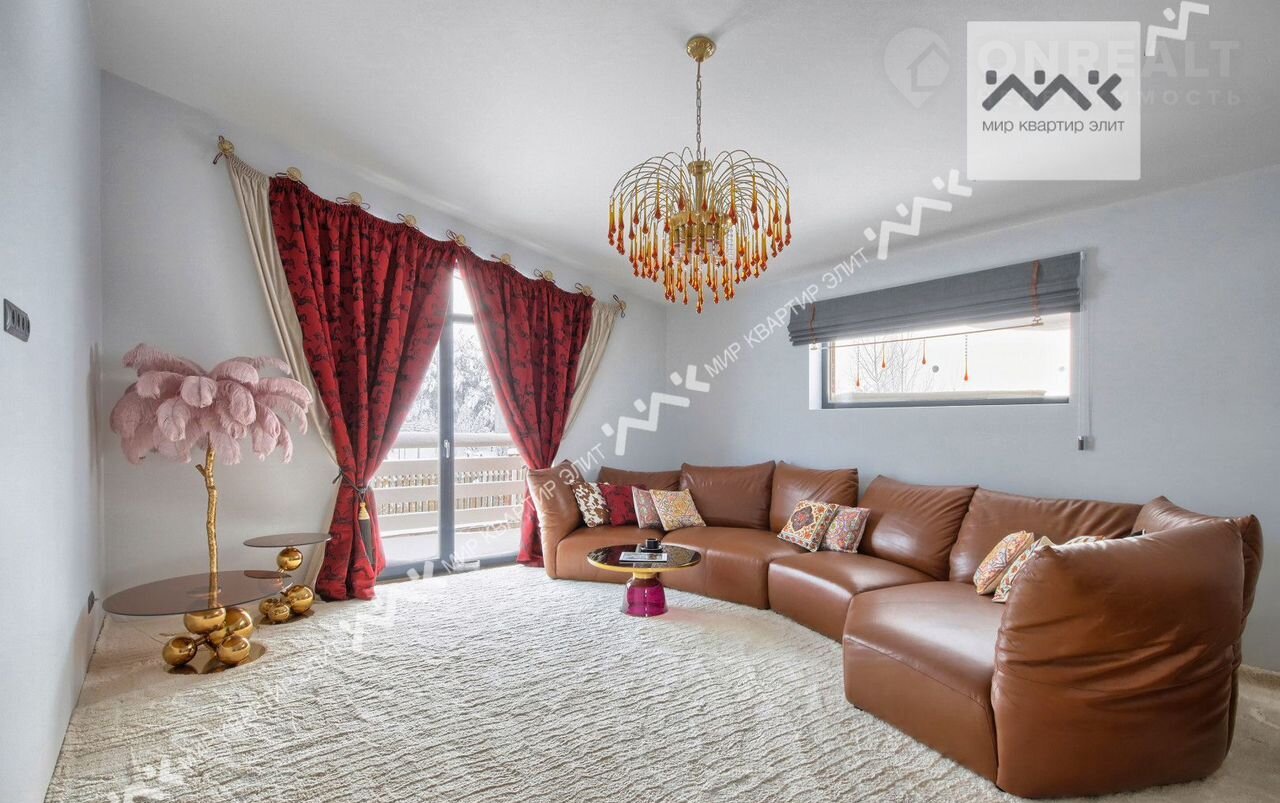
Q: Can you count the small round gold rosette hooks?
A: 9